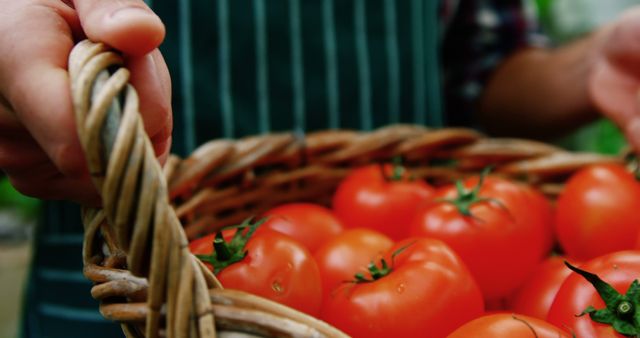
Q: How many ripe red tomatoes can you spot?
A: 10